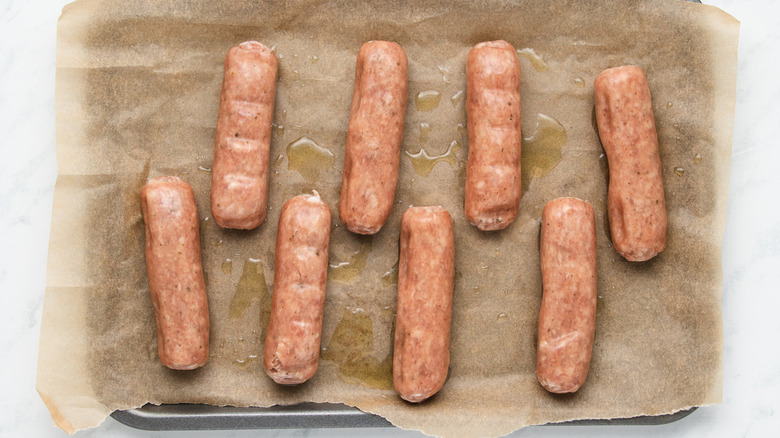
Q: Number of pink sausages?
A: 8